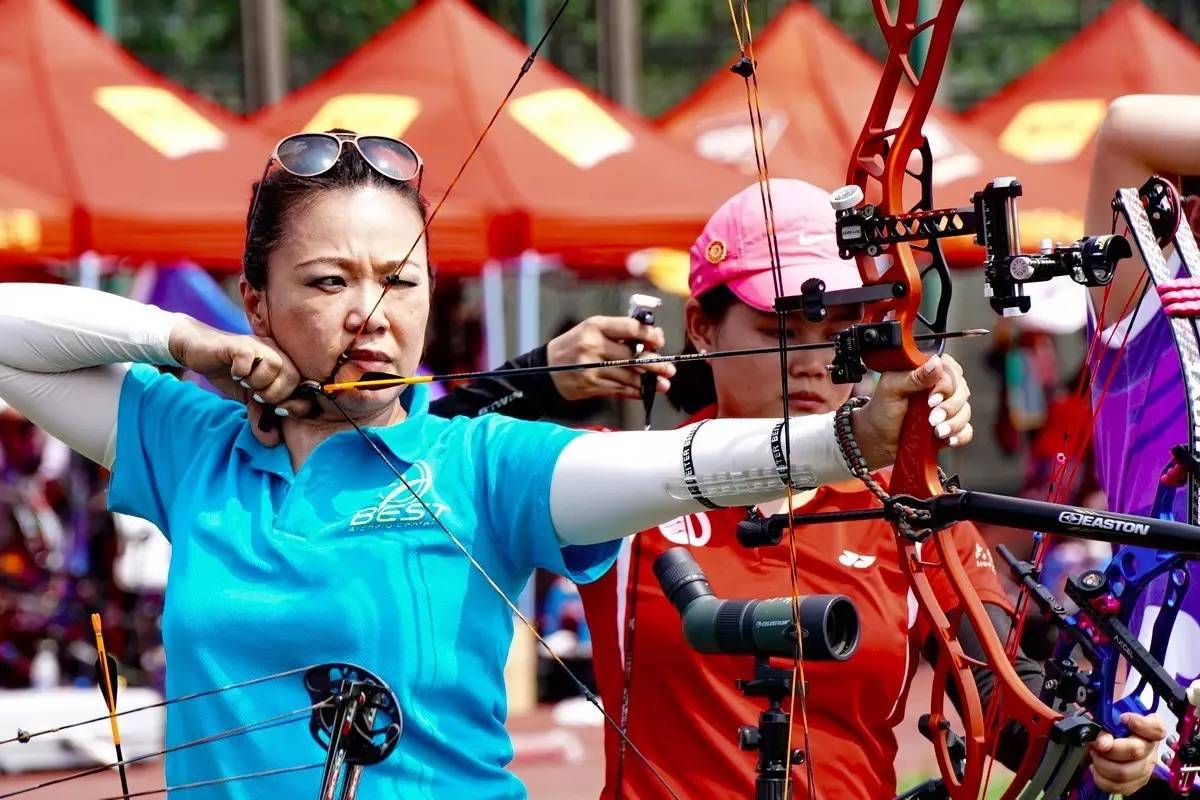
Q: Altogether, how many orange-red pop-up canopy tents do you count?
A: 4